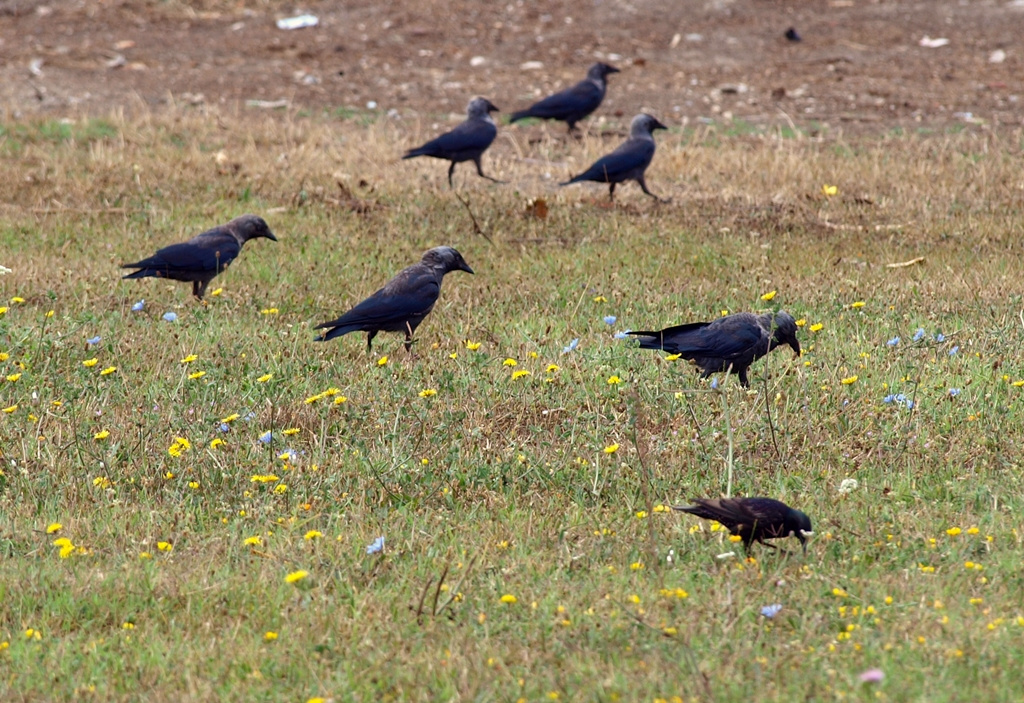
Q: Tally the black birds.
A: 7